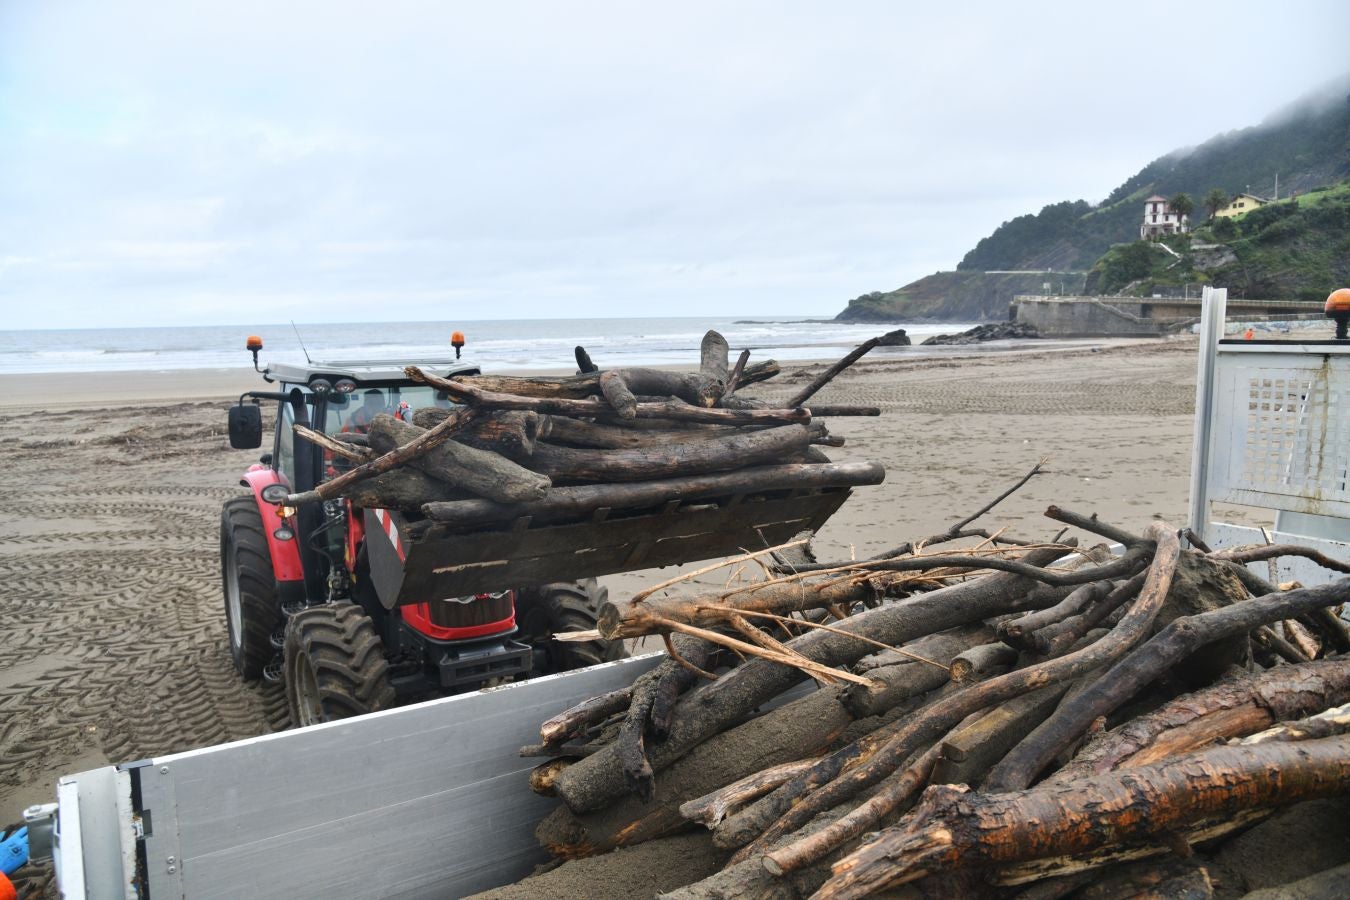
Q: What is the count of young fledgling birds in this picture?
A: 0